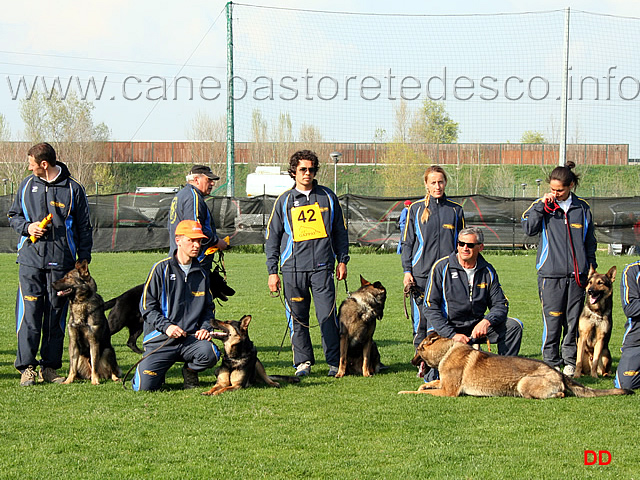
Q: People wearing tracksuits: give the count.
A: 8